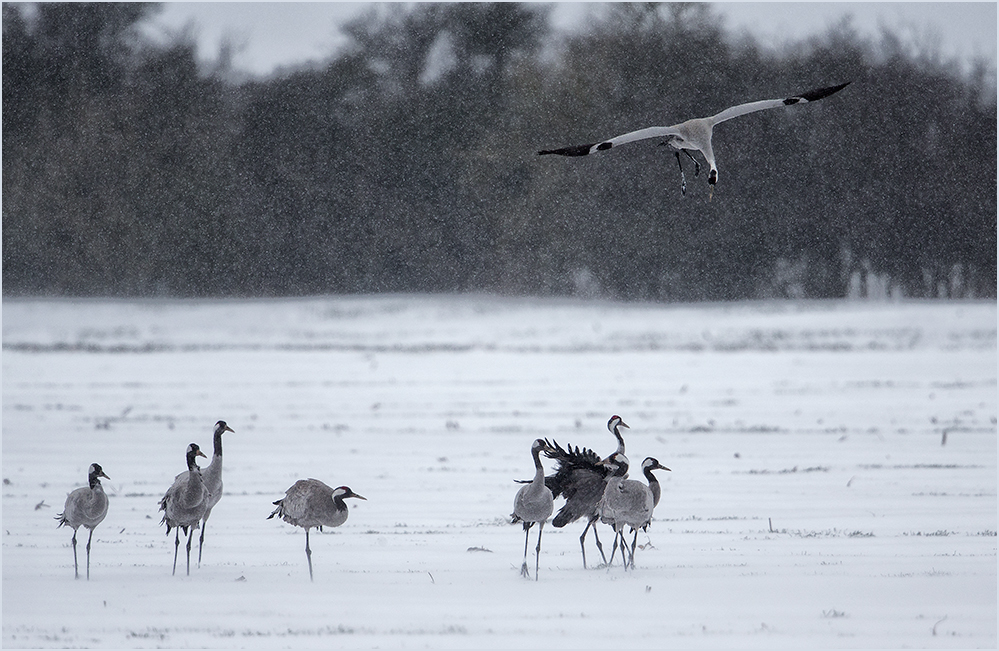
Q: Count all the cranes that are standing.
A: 8